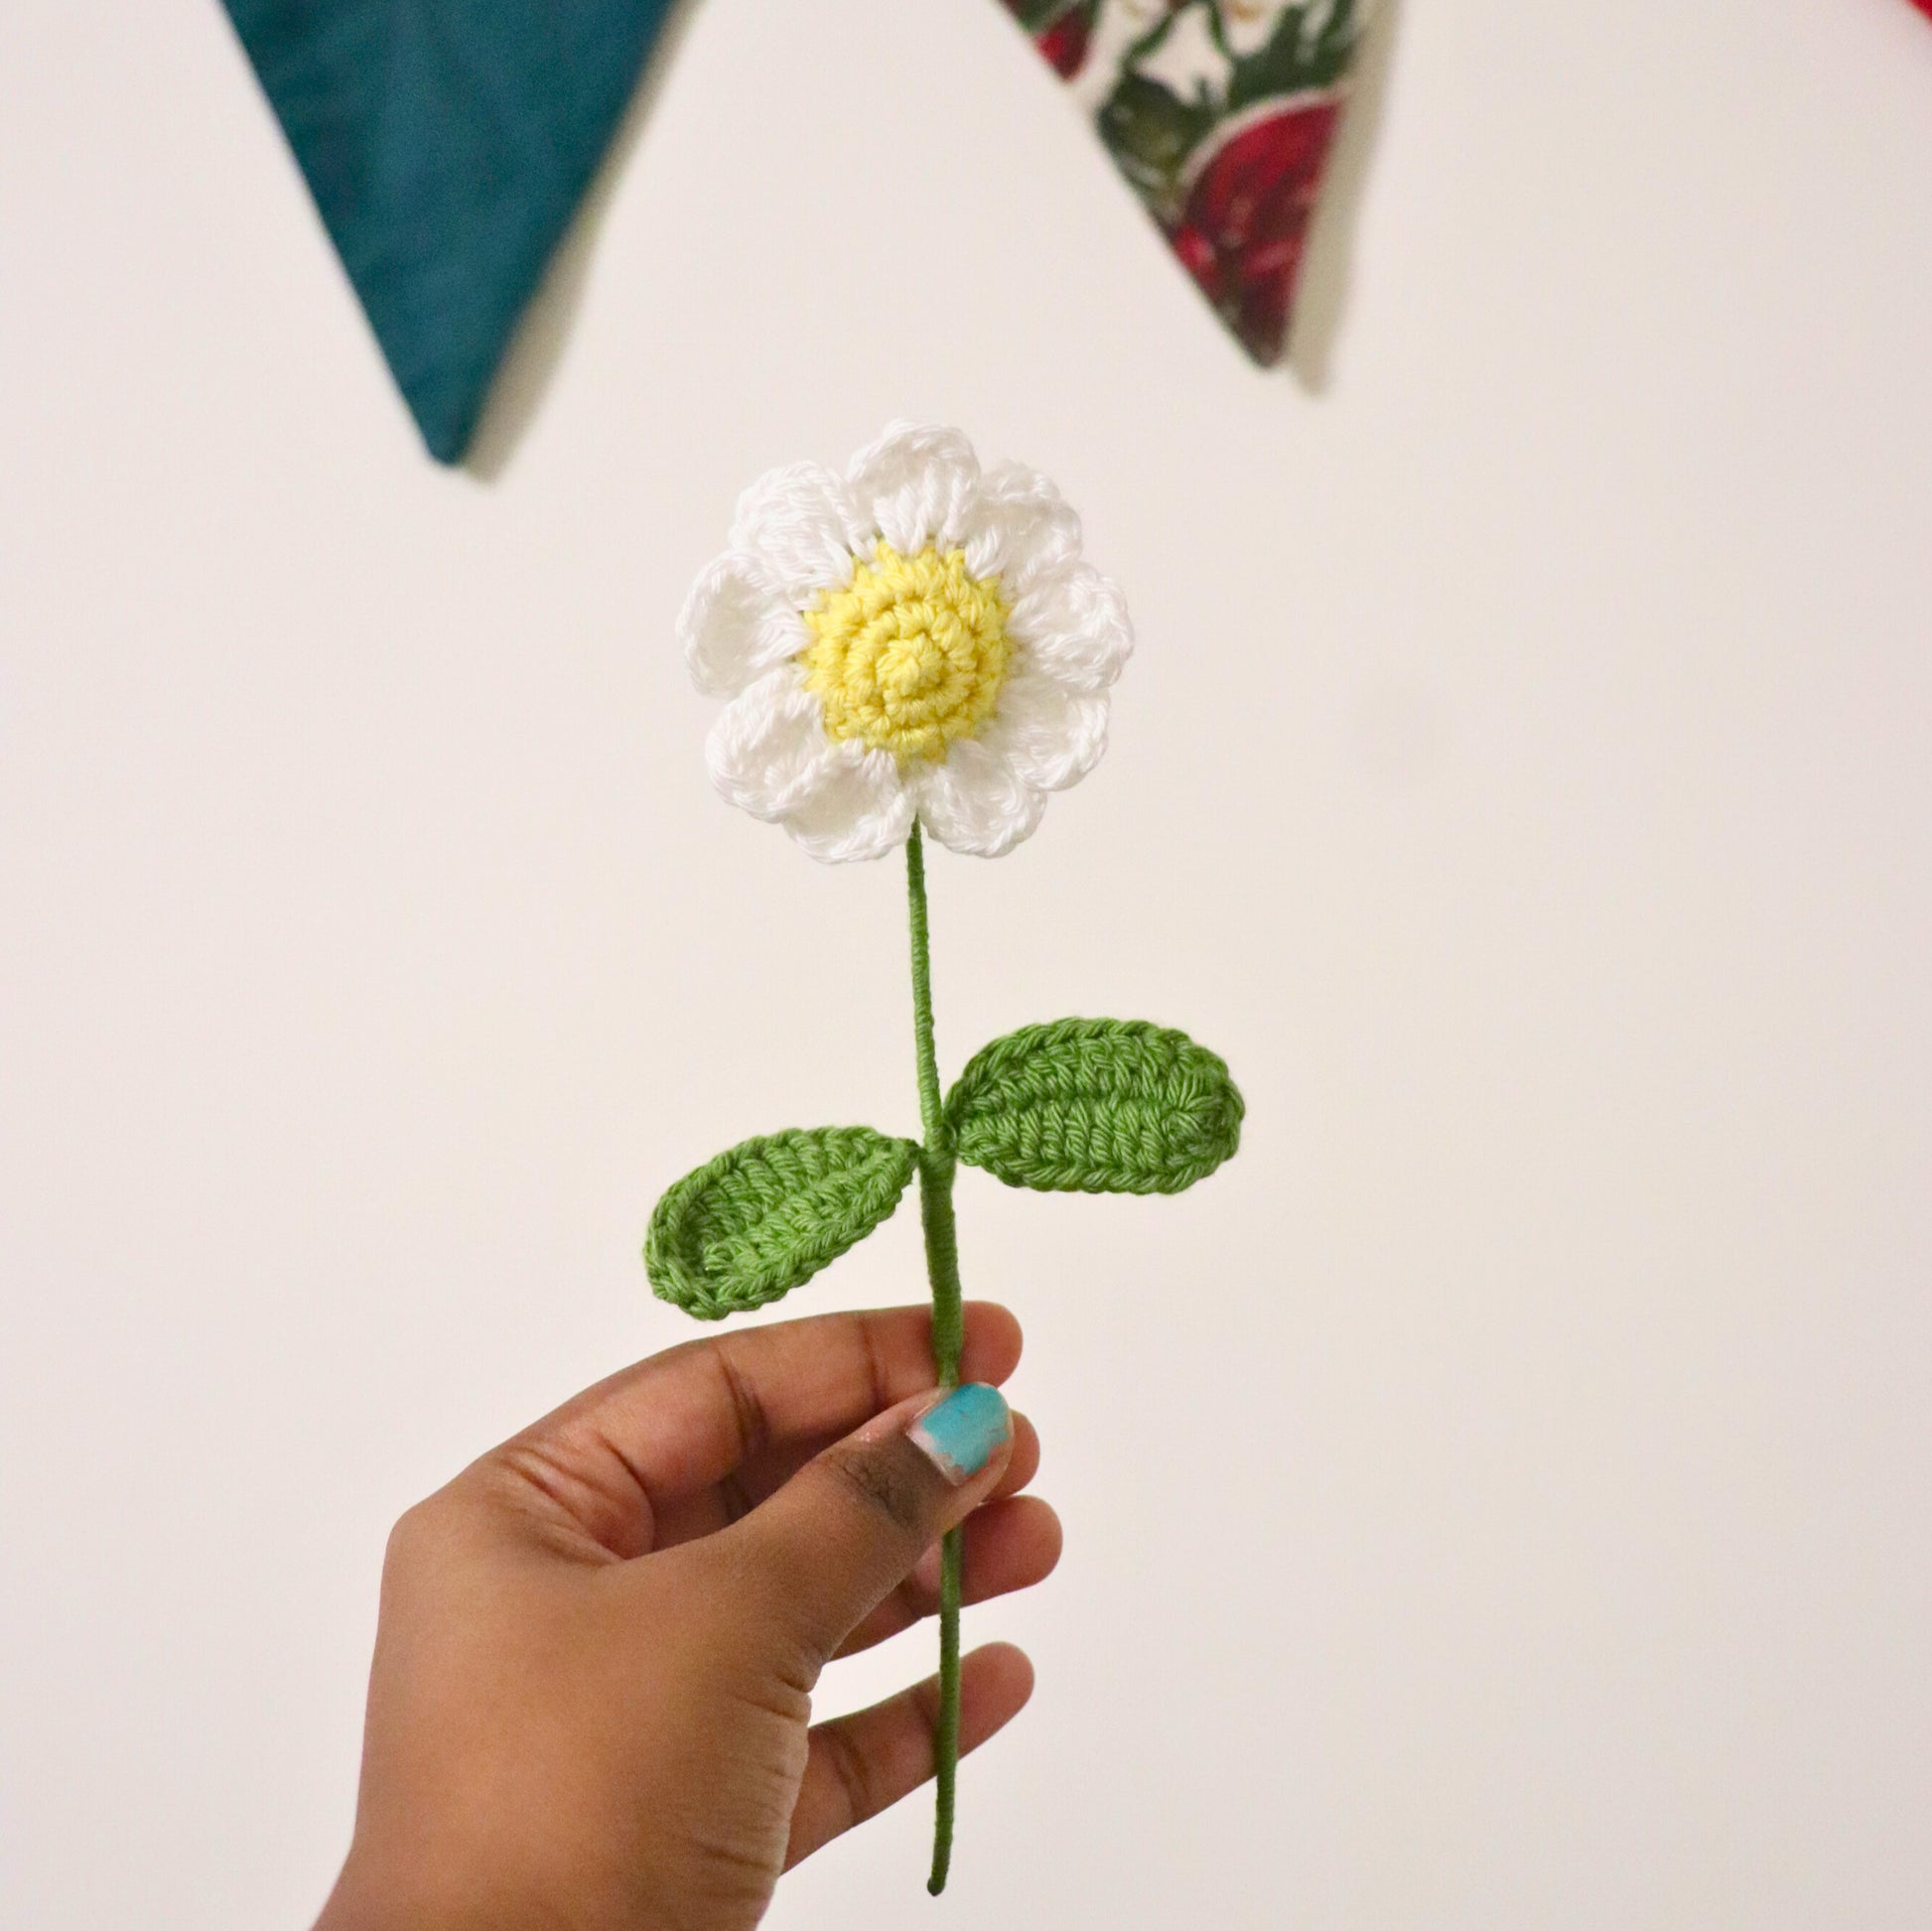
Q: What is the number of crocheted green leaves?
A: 2